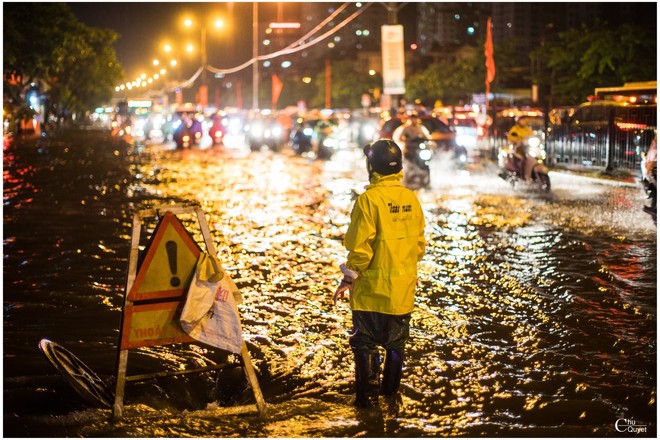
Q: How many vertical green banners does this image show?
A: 0